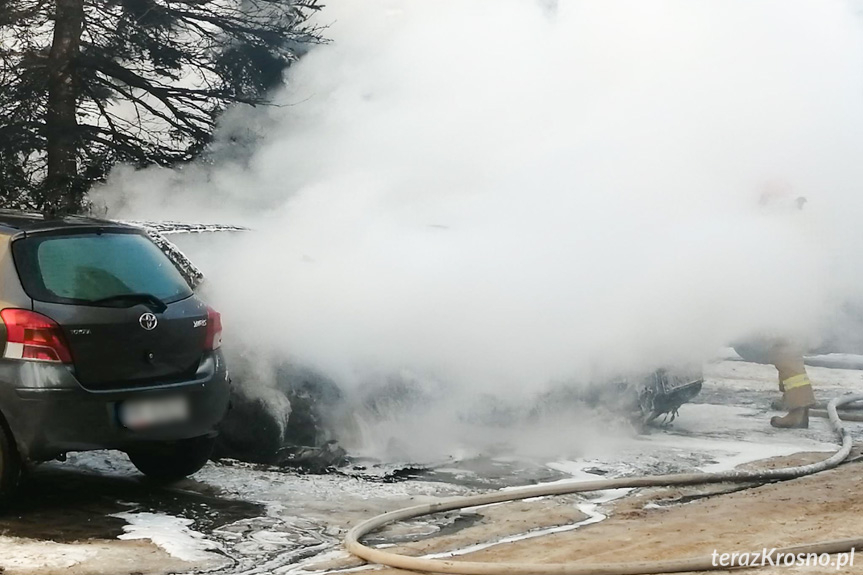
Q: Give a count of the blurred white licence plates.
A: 1